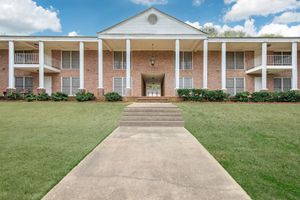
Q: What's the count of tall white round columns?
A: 10